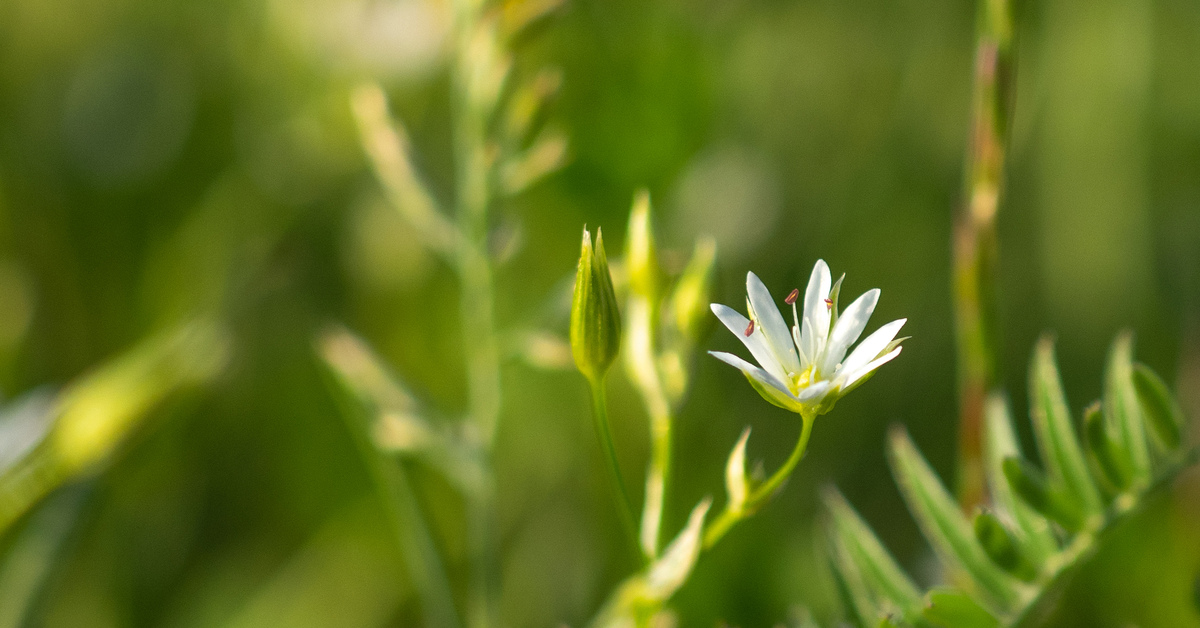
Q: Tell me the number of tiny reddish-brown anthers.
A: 3